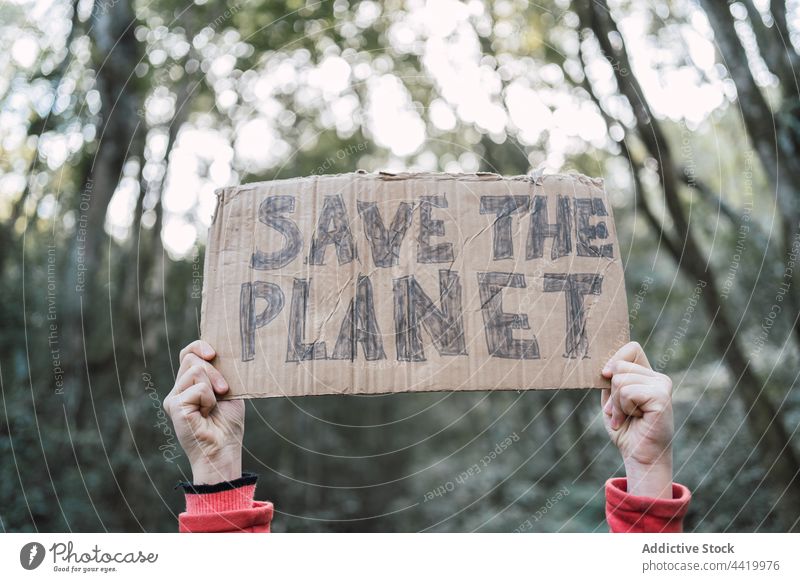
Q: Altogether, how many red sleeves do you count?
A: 2